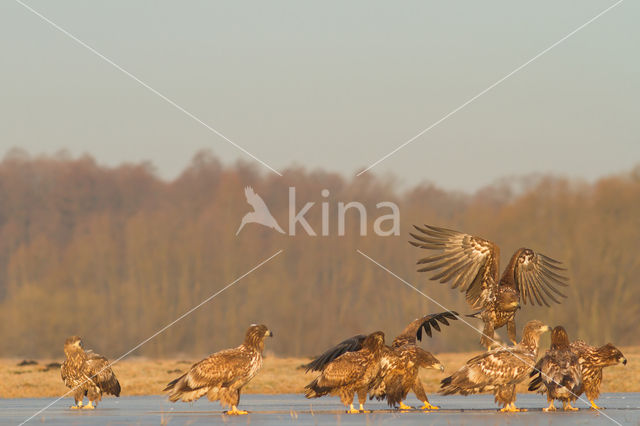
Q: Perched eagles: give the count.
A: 7